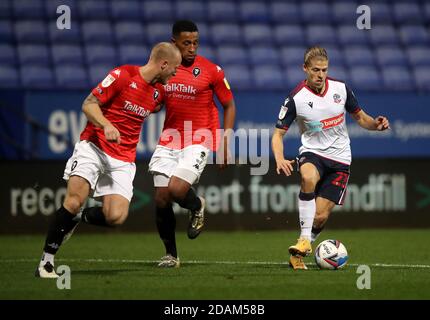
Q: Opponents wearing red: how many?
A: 2